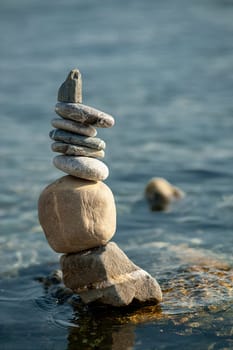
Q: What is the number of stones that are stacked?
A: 8